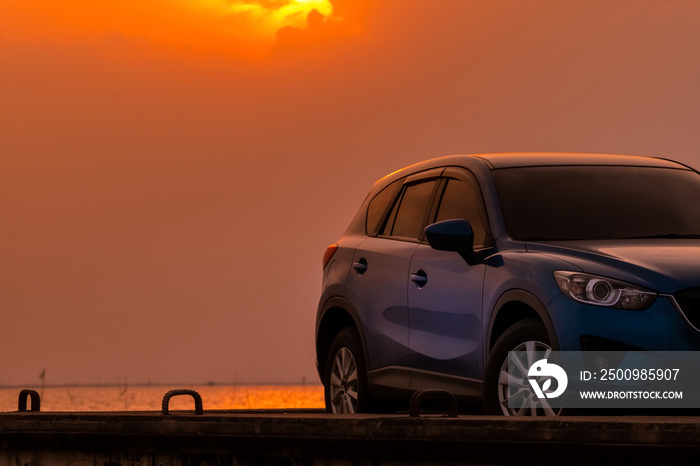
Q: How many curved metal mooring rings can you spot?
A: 3